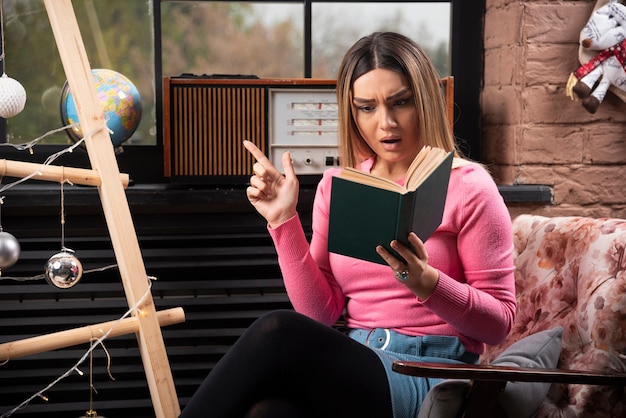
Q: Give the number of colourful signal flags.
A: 0